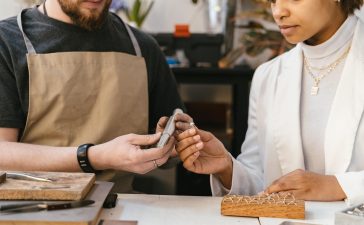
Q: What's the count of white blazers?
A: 1